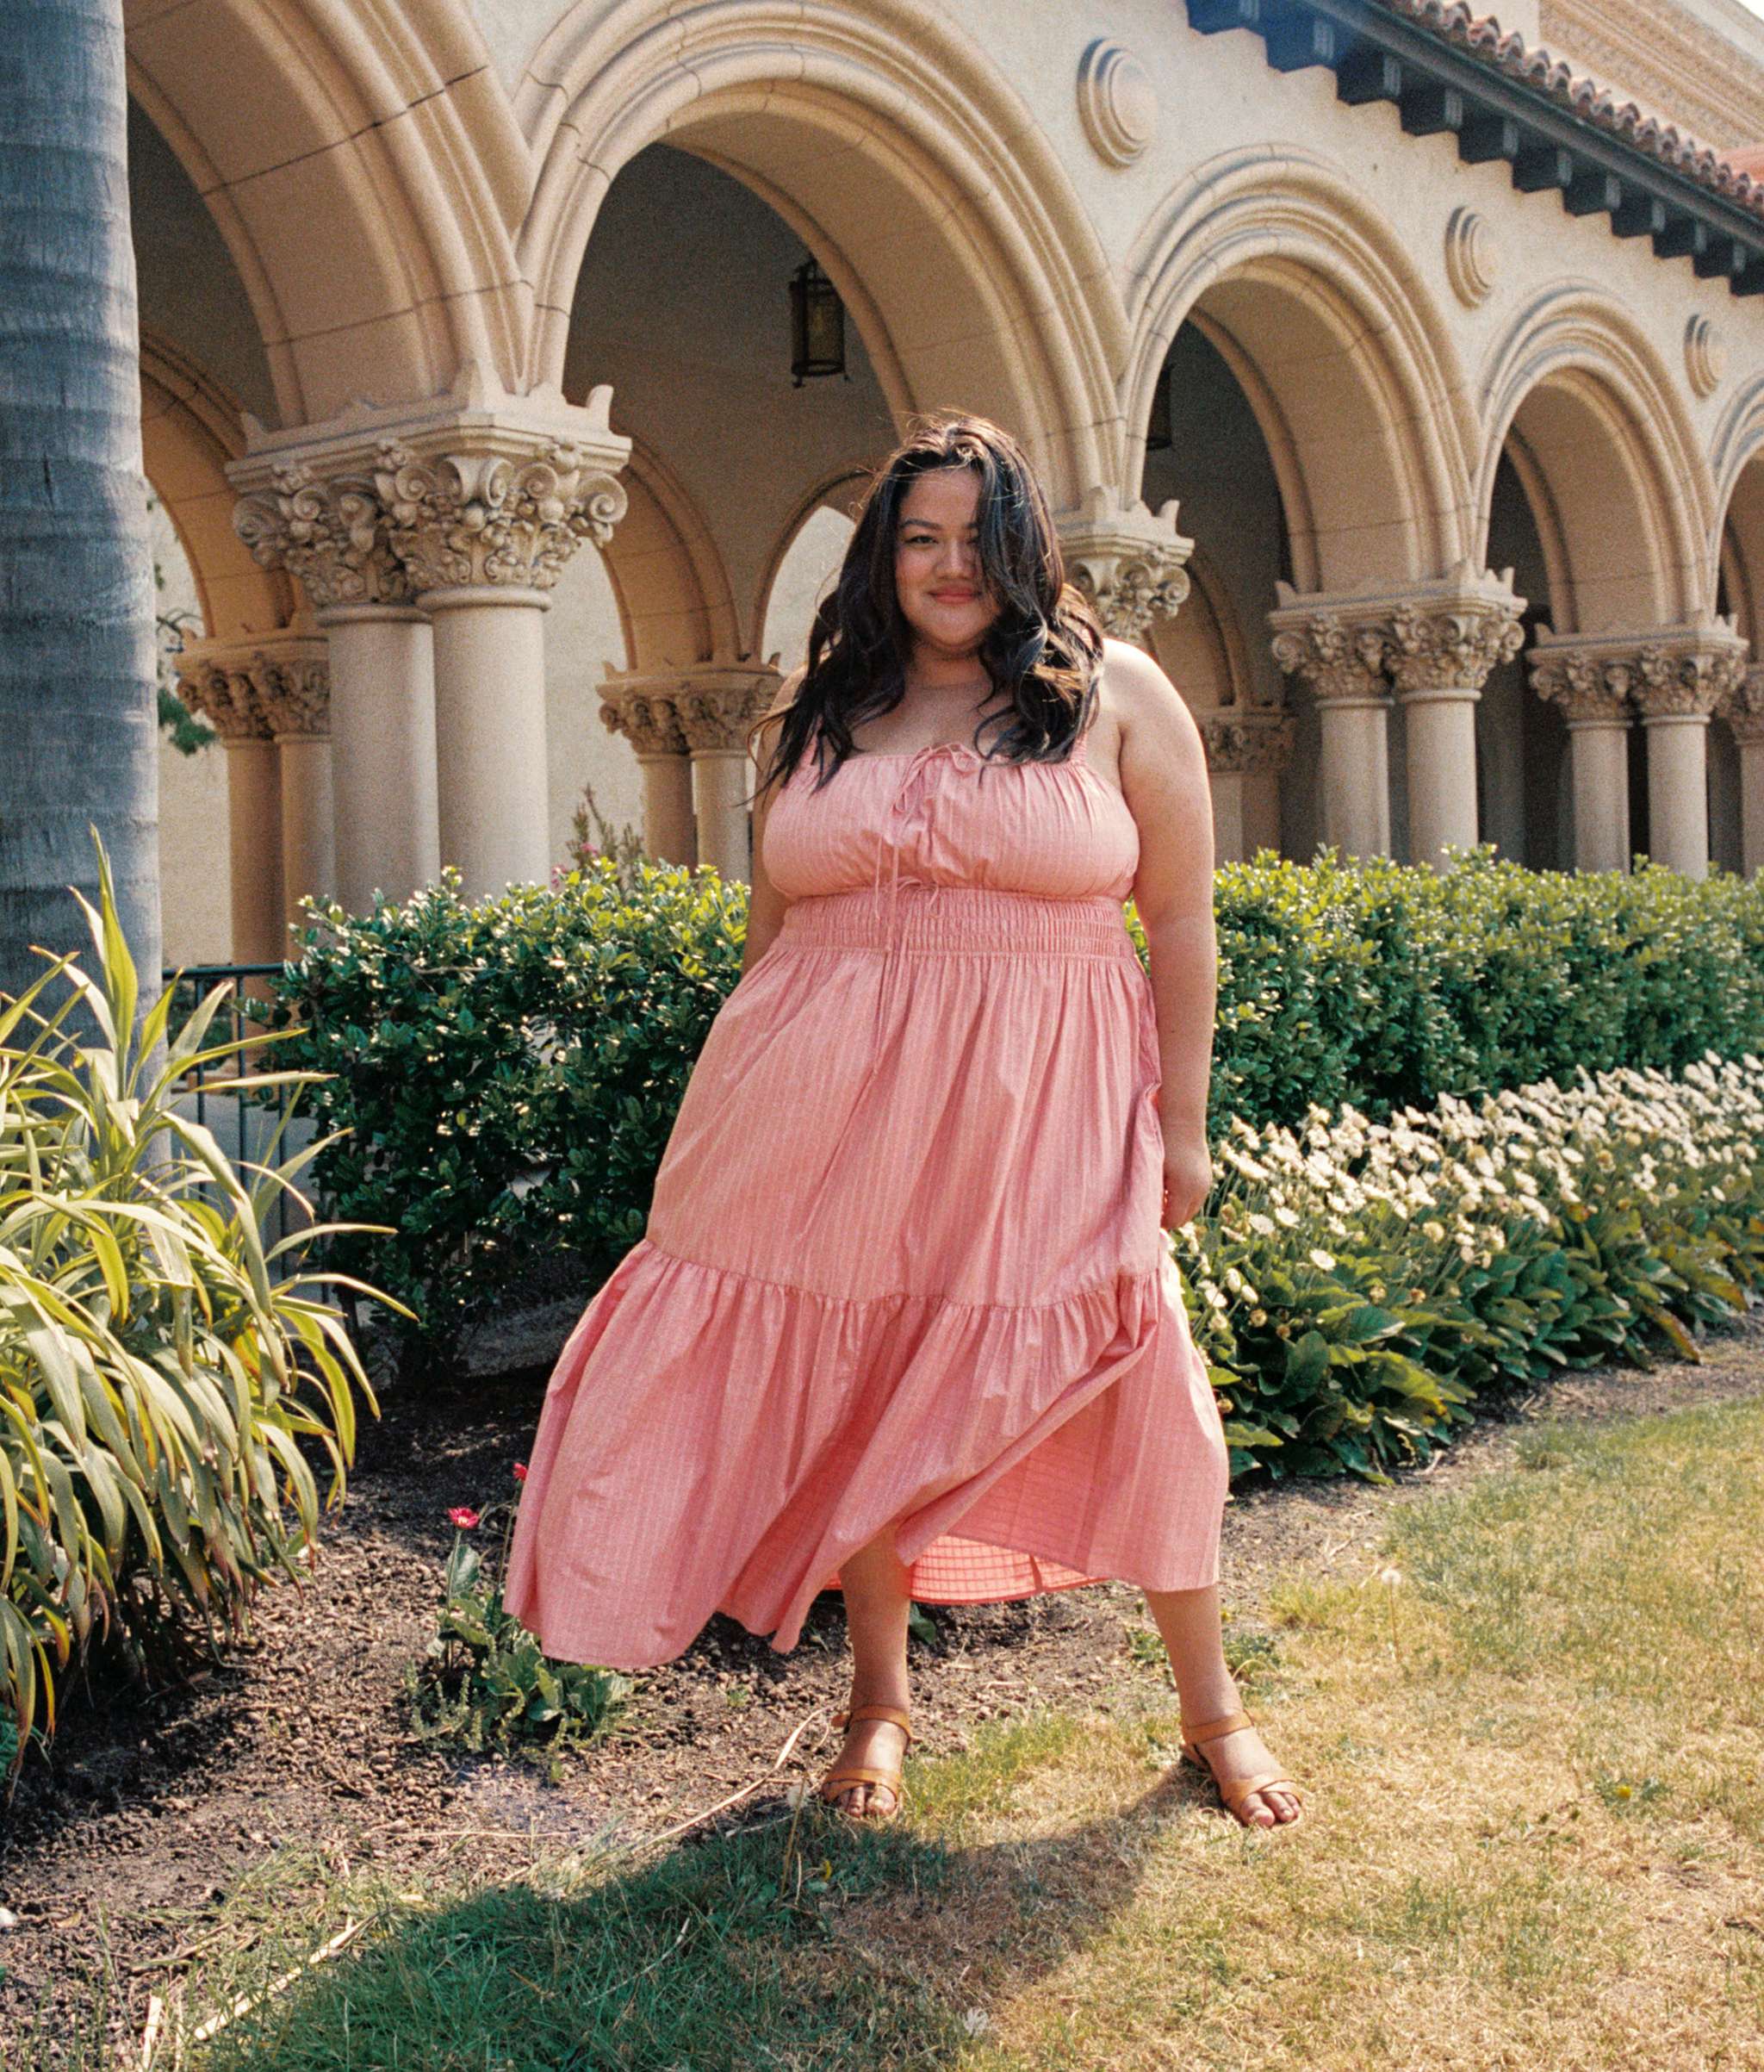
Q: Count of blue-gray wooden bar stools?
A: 0